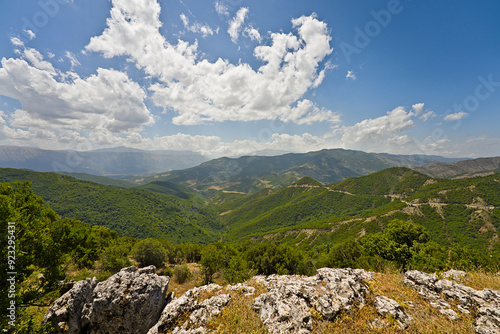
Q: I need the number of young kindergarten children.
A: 0